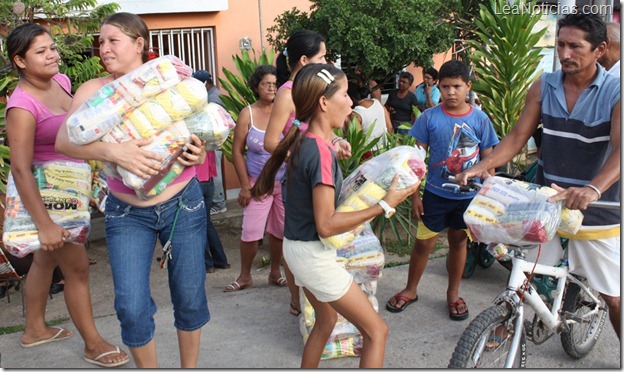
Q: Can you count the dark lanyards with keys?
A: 1